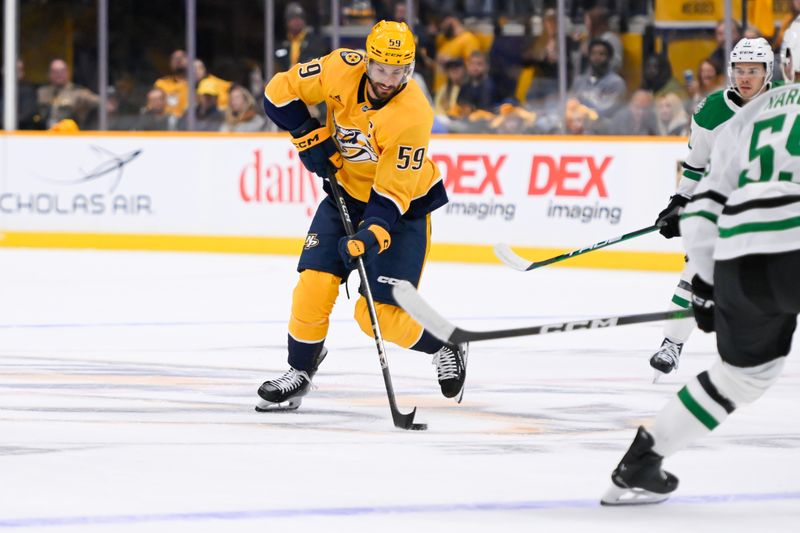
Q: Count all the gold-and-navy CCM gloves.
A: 2